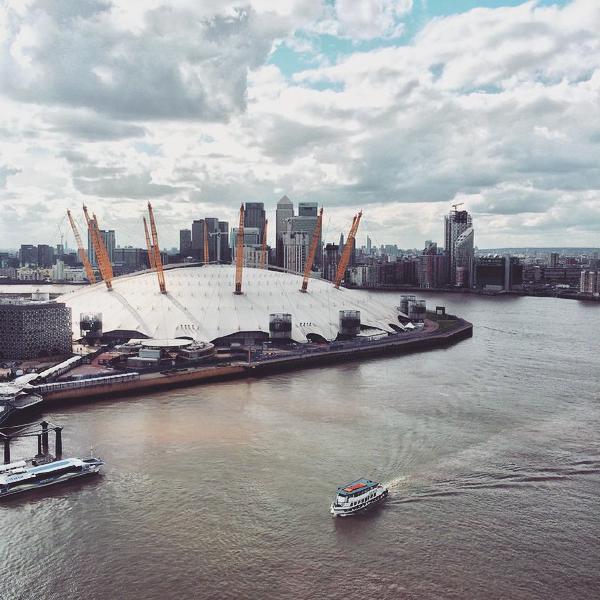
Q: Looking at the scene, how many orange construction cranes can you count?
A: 11